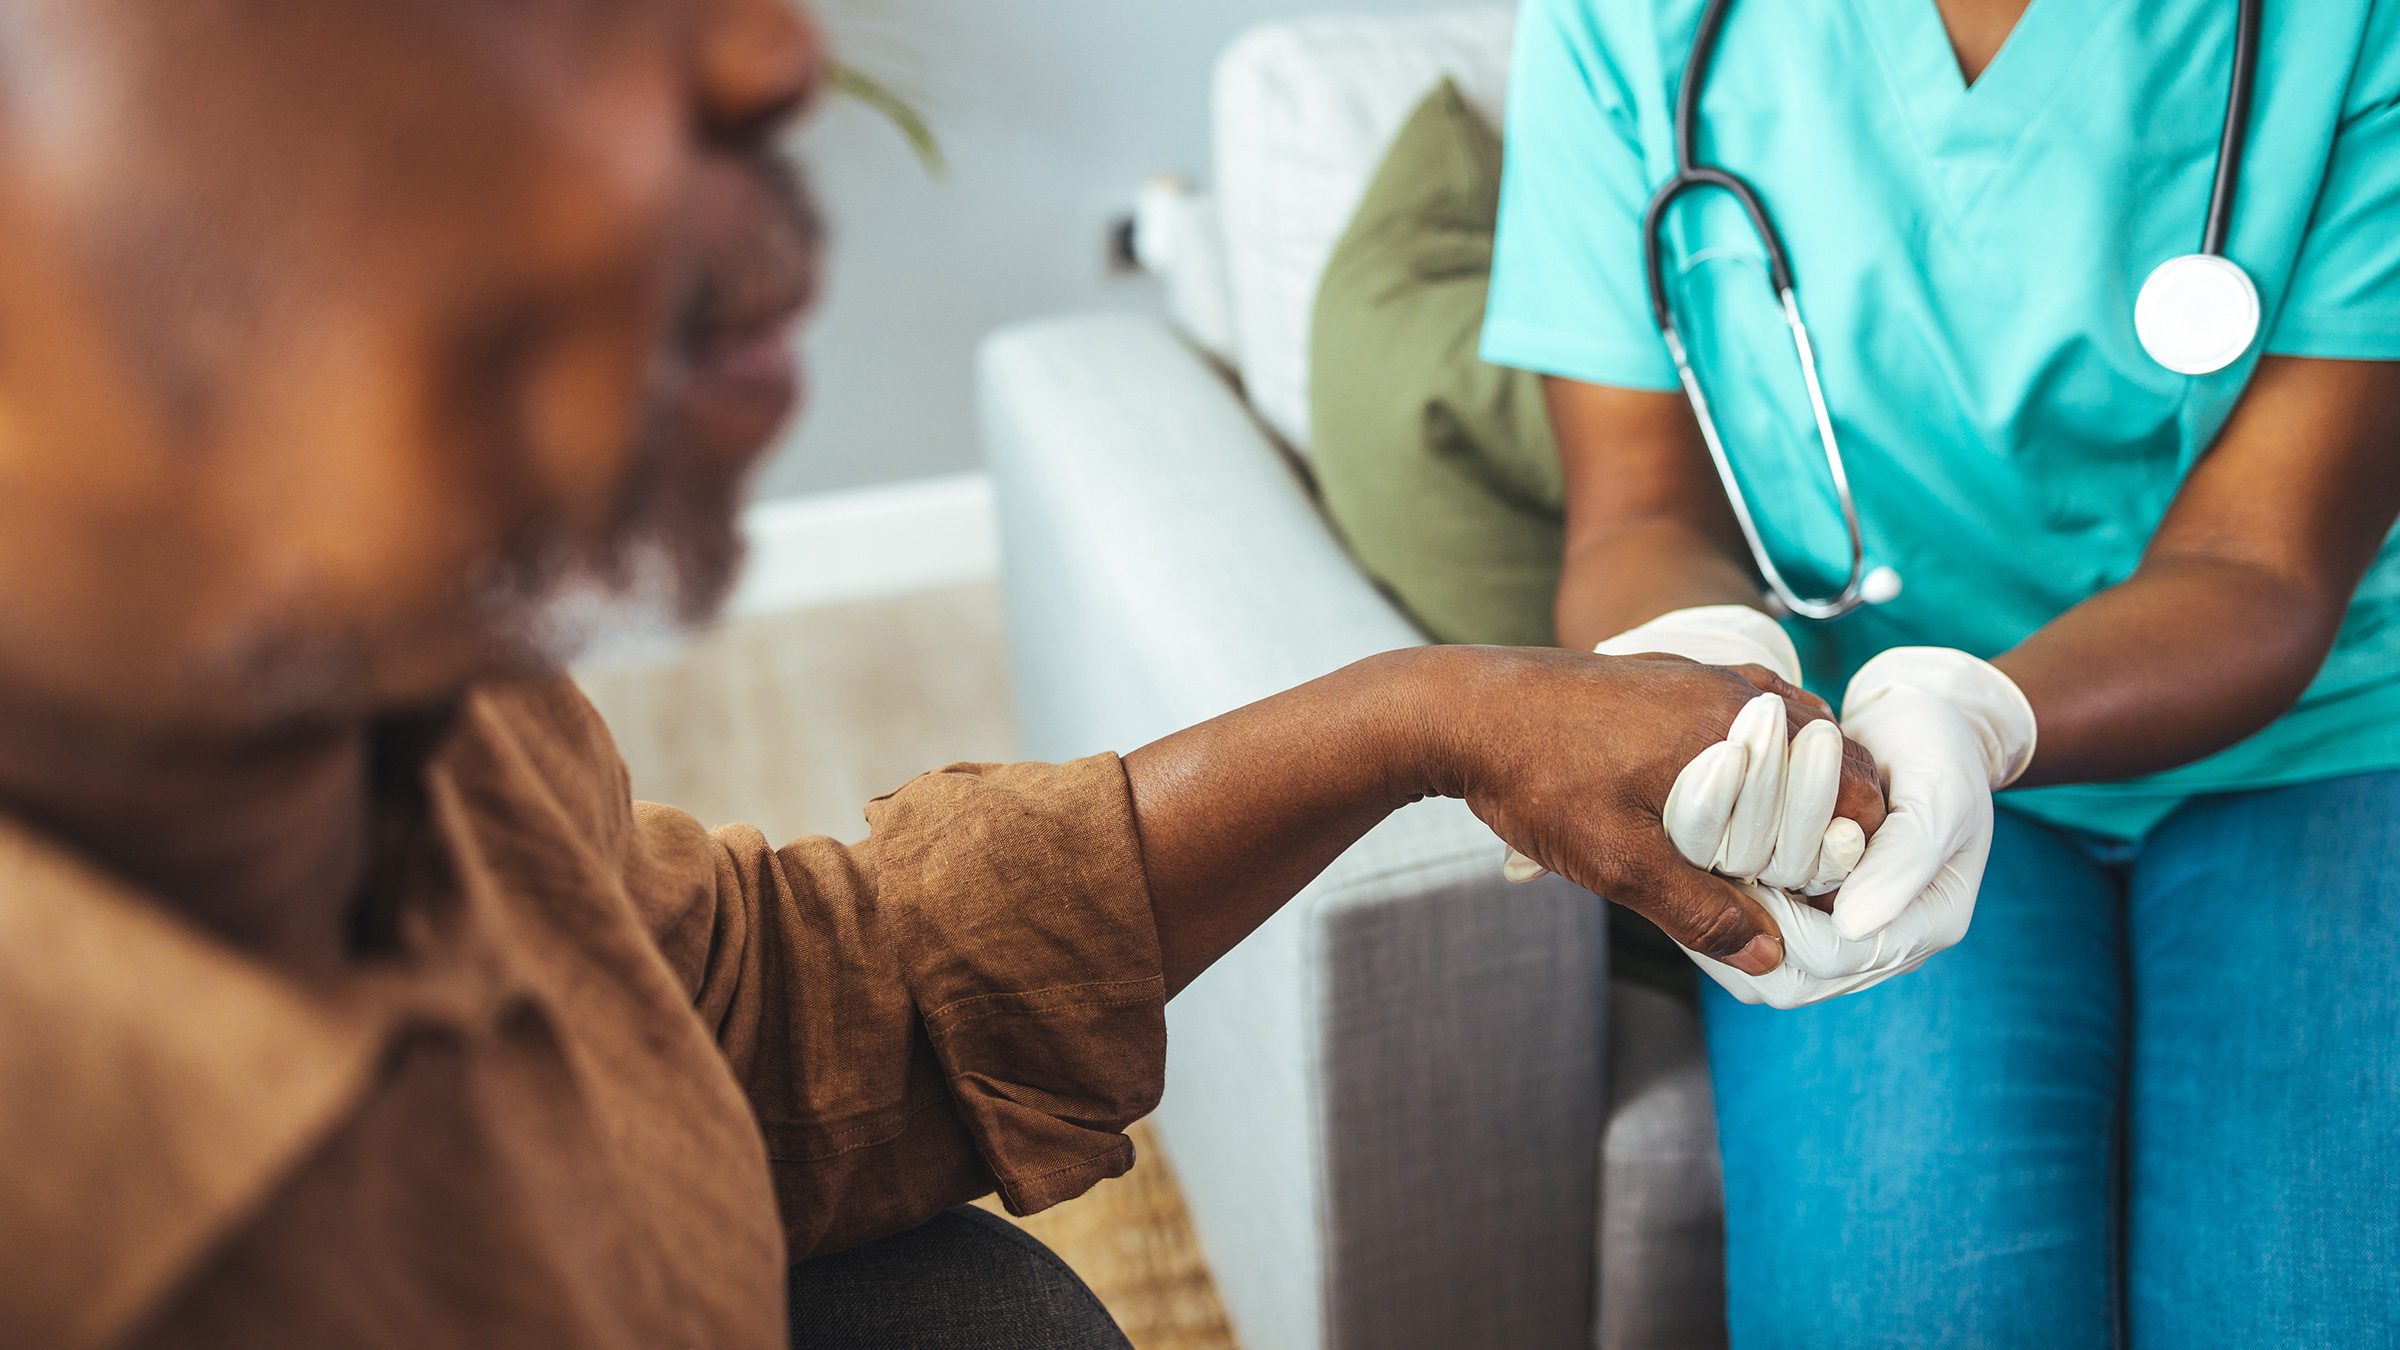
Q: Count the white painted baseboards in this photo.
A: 1